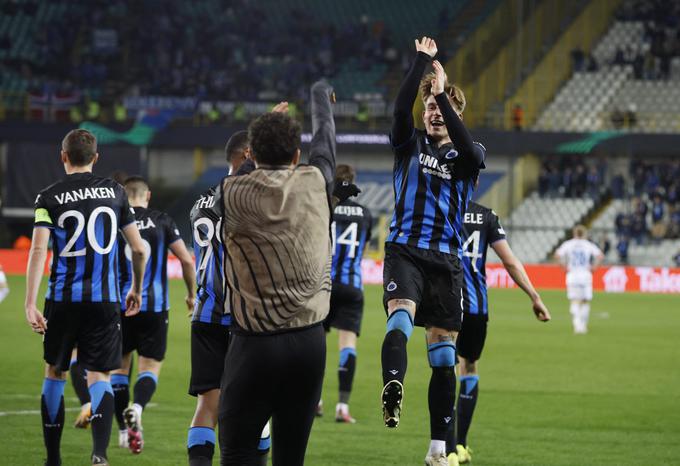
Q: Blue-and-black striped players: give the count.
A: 6